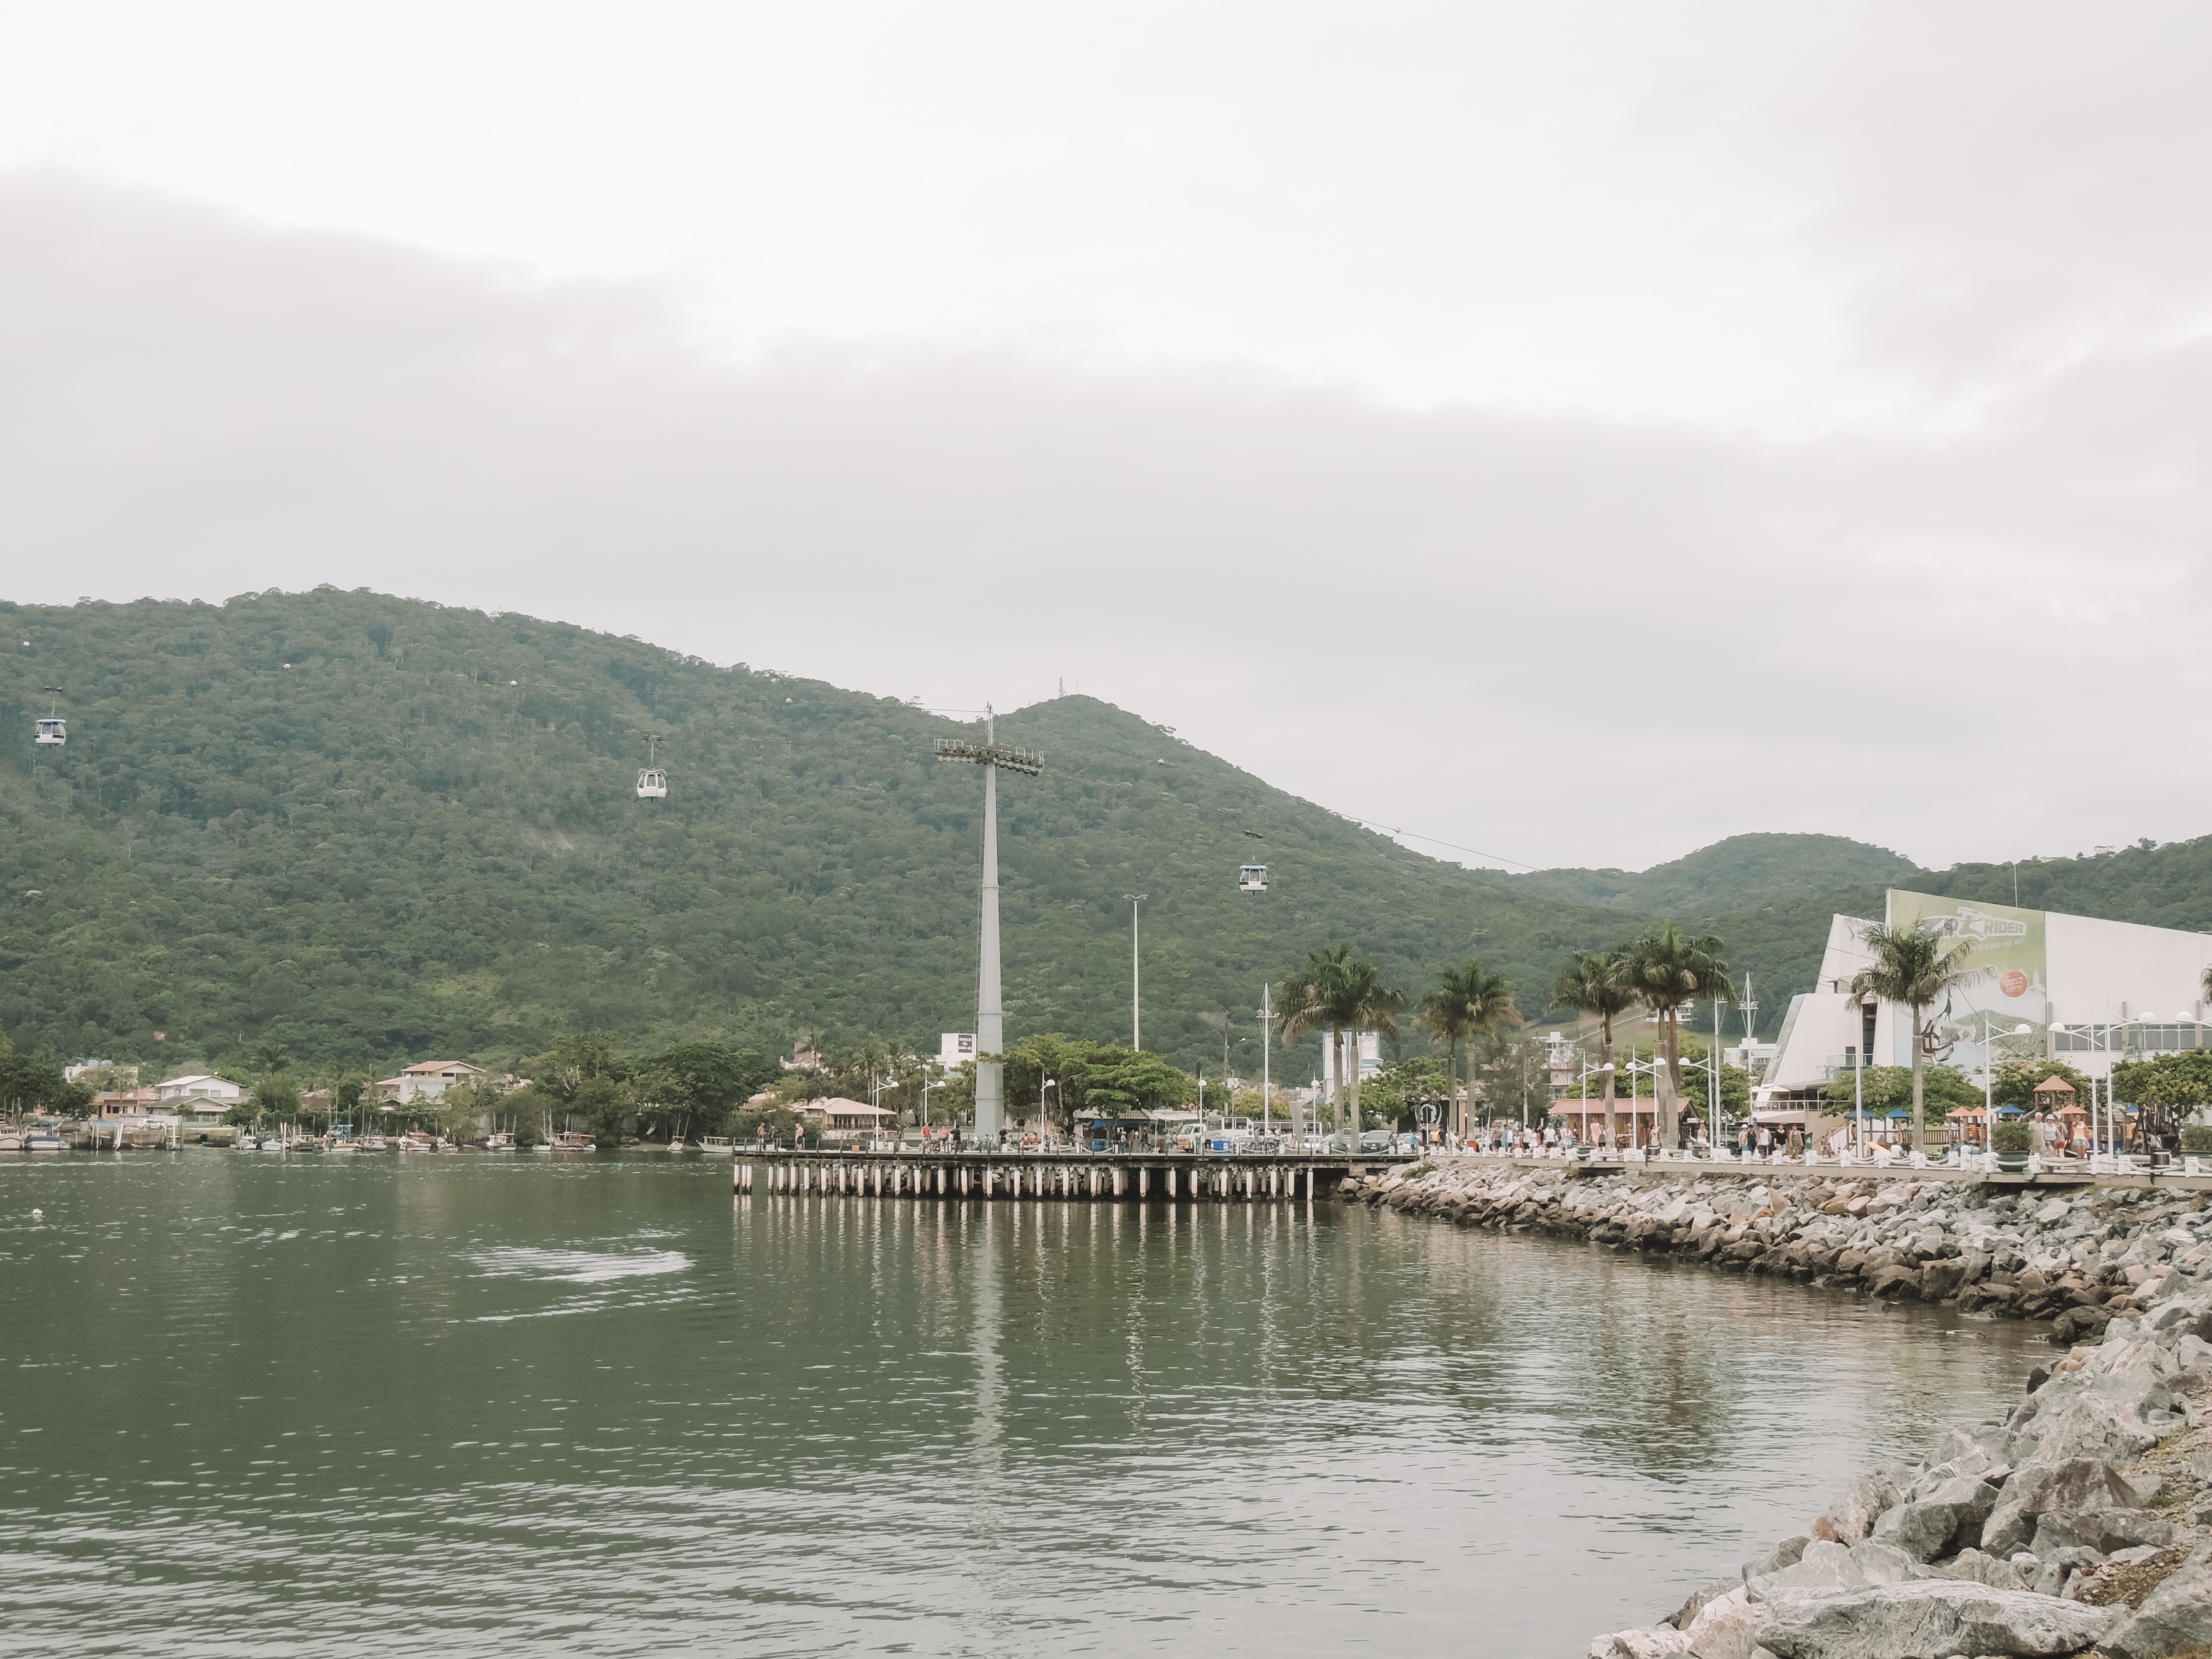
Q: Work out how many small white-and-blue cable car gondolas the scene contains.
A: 3